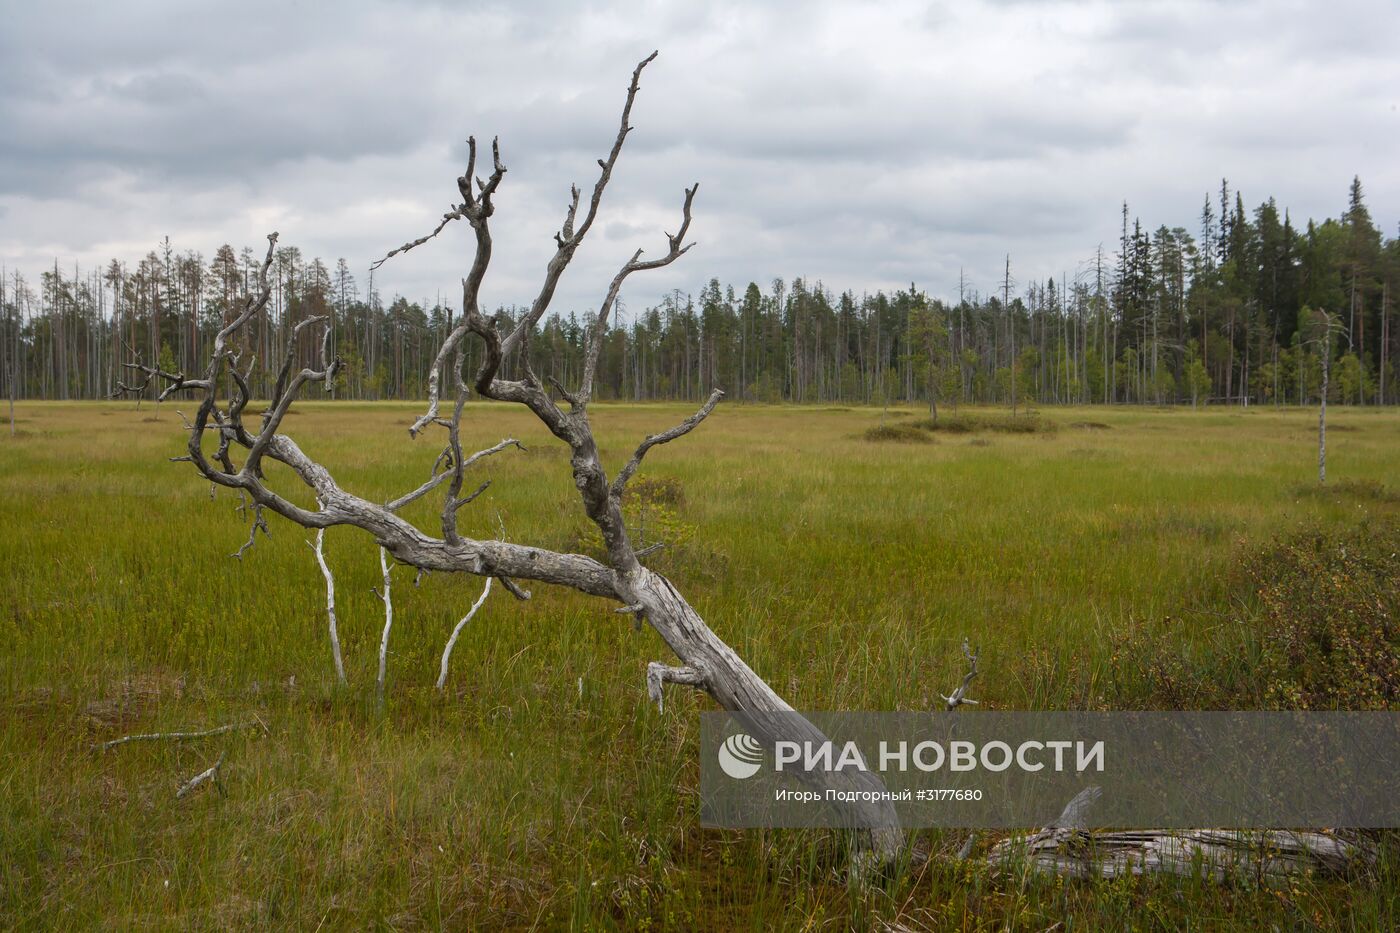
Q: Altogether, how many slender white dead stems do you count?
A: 3